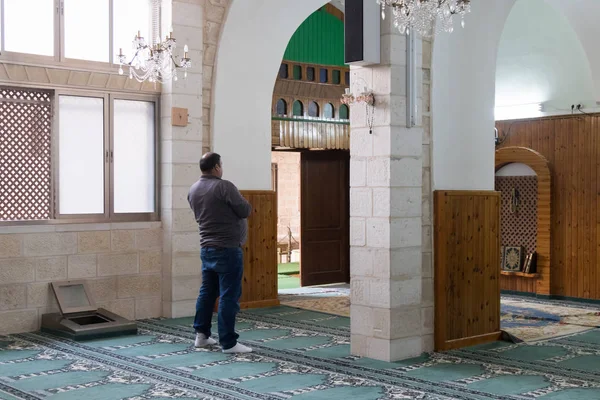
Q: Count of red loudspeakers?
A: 0